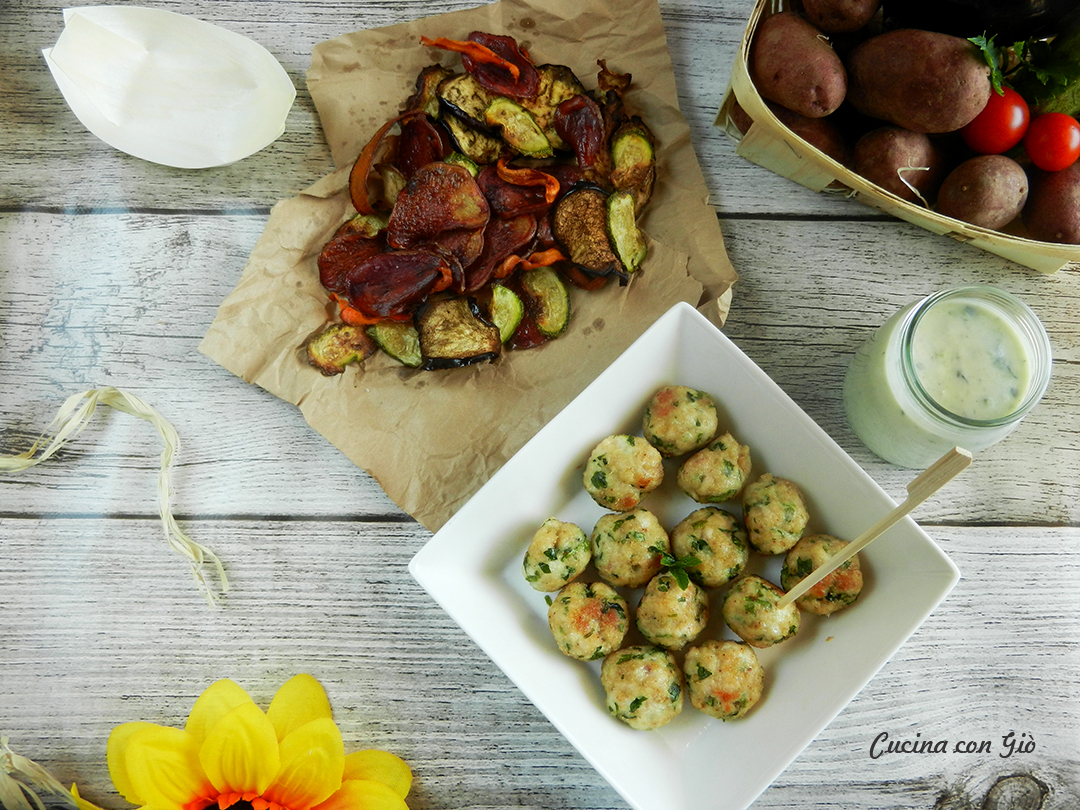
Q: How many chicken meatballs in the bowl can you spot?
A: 13